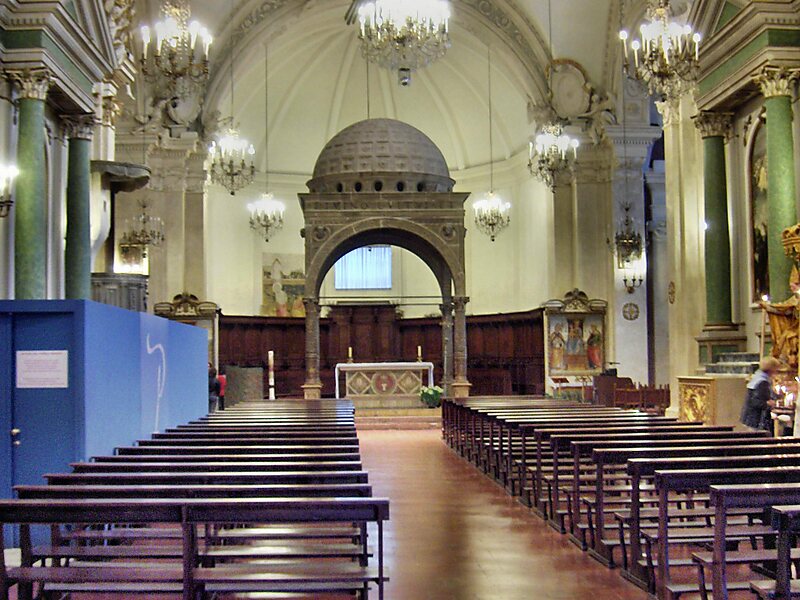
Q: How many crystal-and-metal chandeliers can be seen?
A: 9